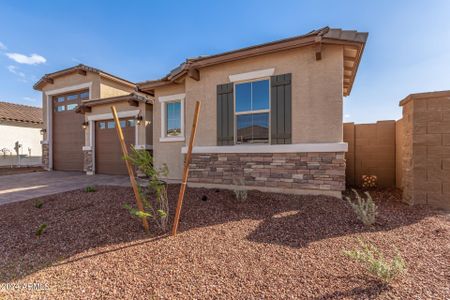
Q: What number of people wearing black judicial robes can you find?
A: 0